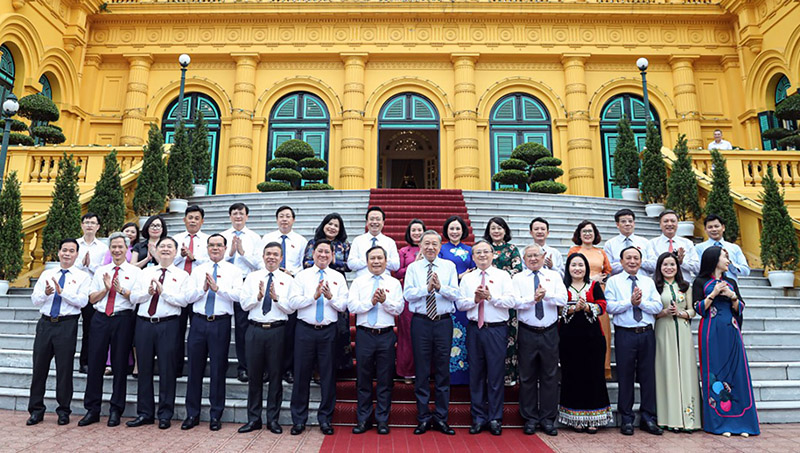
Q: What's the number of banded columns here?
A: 6